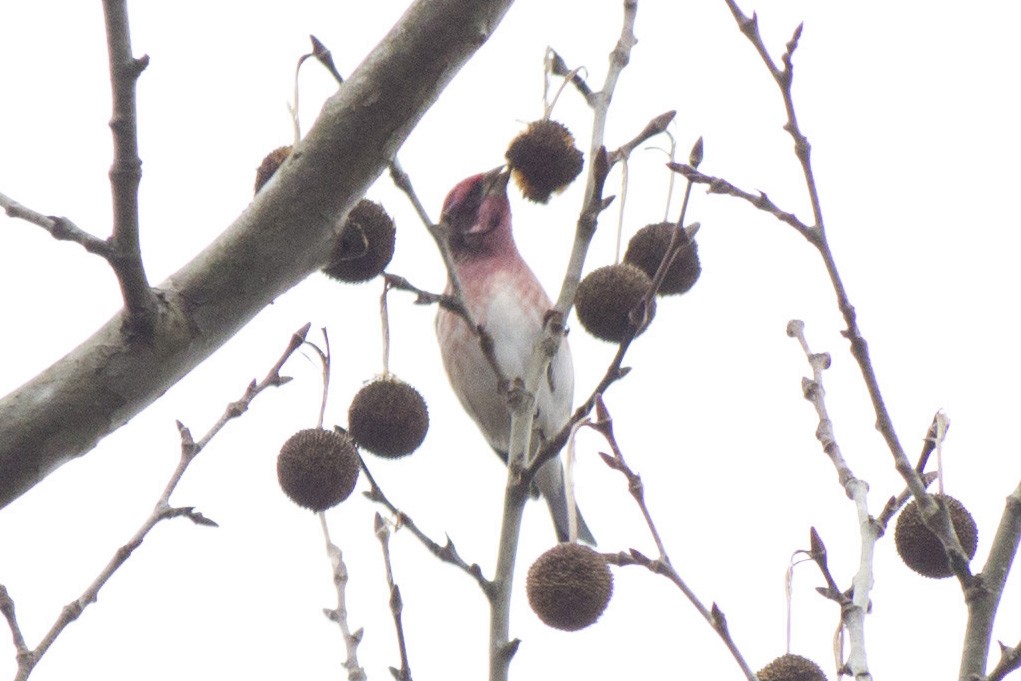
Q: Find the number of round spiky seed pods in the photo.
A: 10